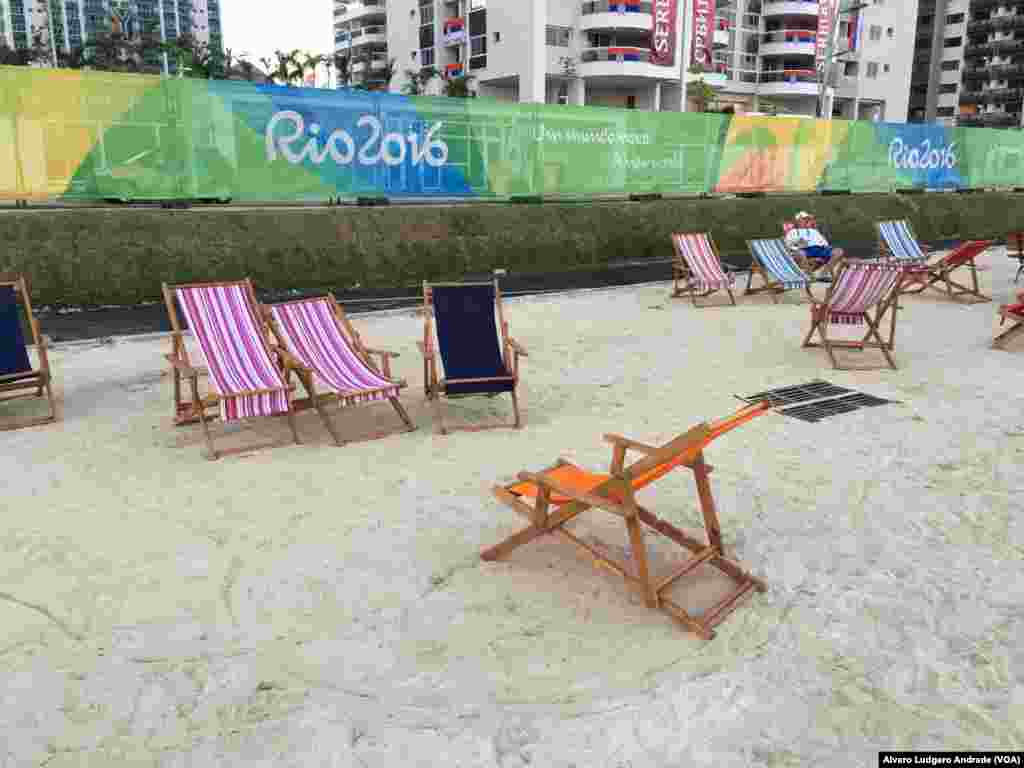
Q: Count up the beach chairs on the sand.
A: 13